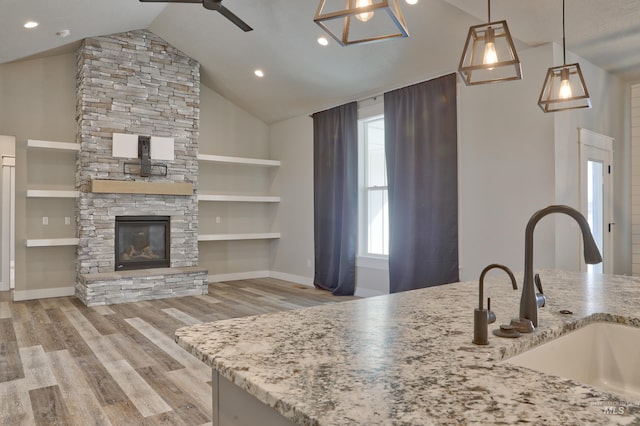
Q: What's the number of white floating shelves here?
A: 6